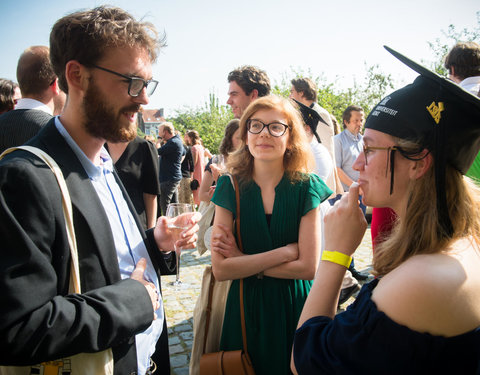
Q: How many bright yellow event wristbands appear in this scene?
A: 1